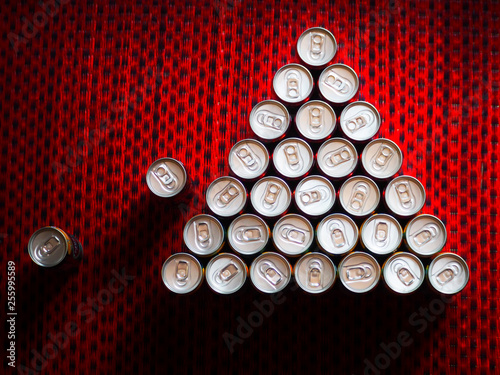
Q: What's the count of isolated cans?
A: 2